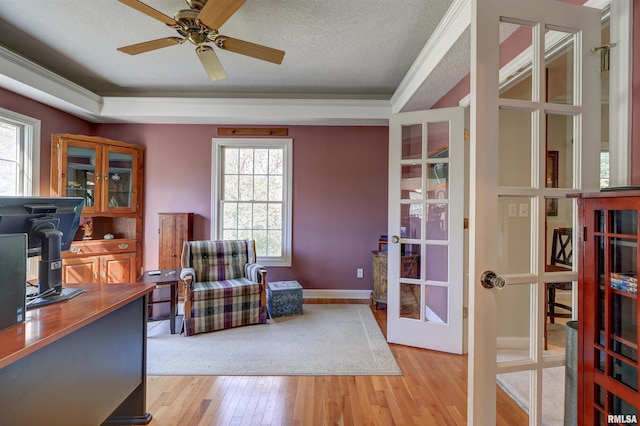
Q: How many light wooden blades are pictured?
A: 5